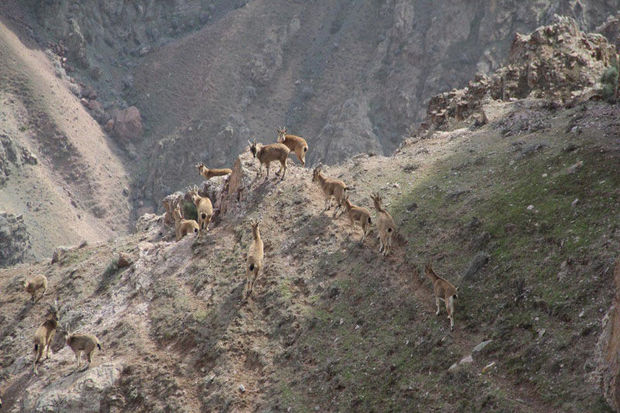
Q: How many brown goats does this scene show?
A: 13